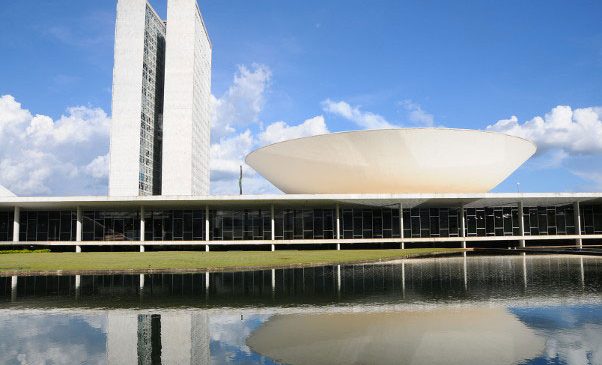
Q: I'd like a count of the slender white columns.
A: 10